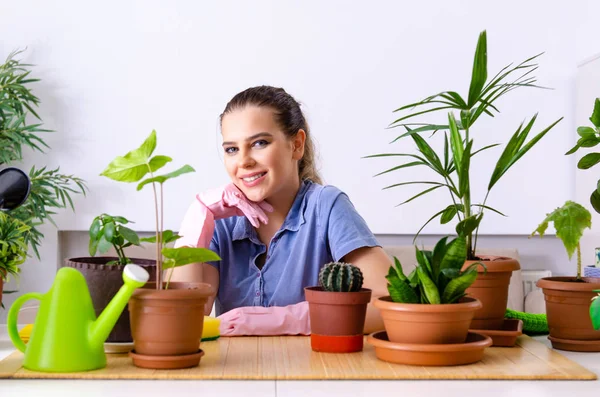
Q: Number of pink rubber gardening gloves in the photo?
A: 2